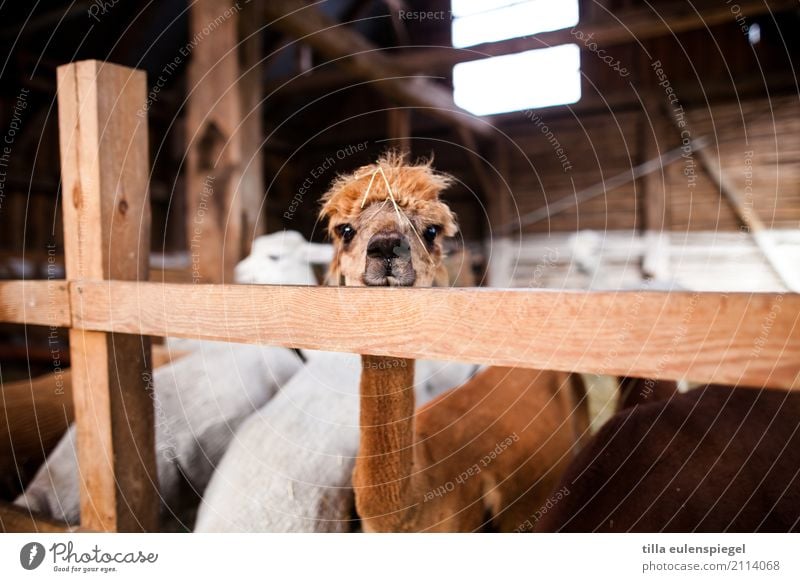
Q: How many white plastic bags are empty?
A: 0